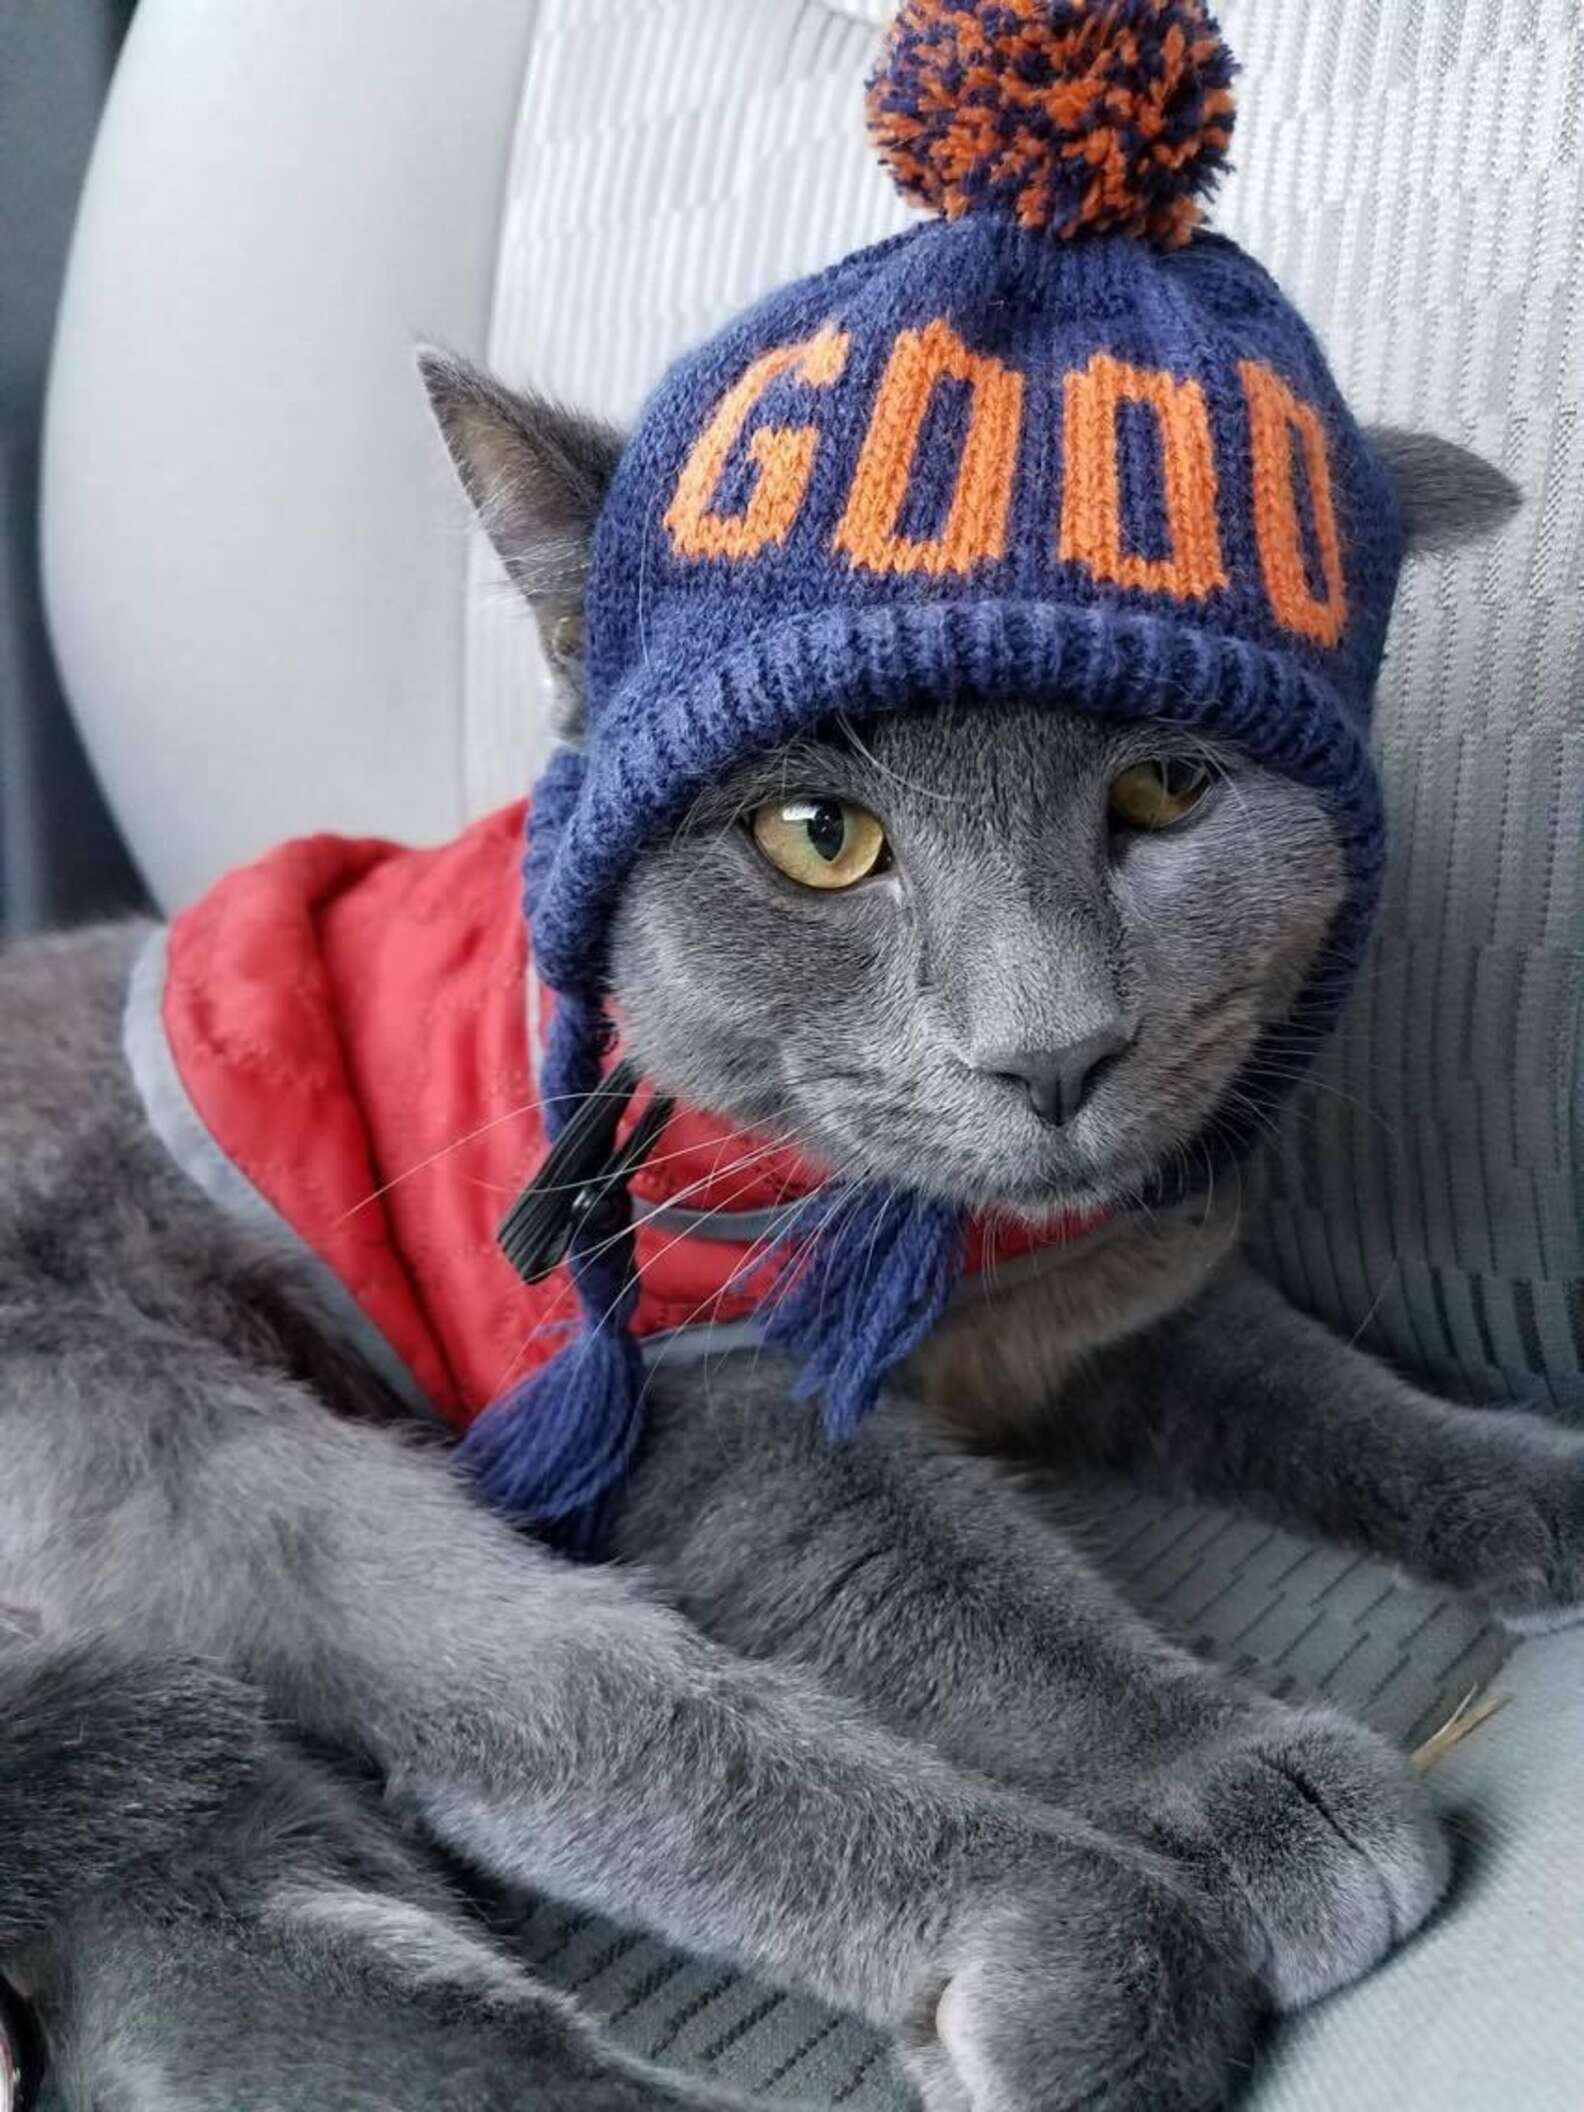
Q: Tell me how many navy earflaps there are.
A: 2